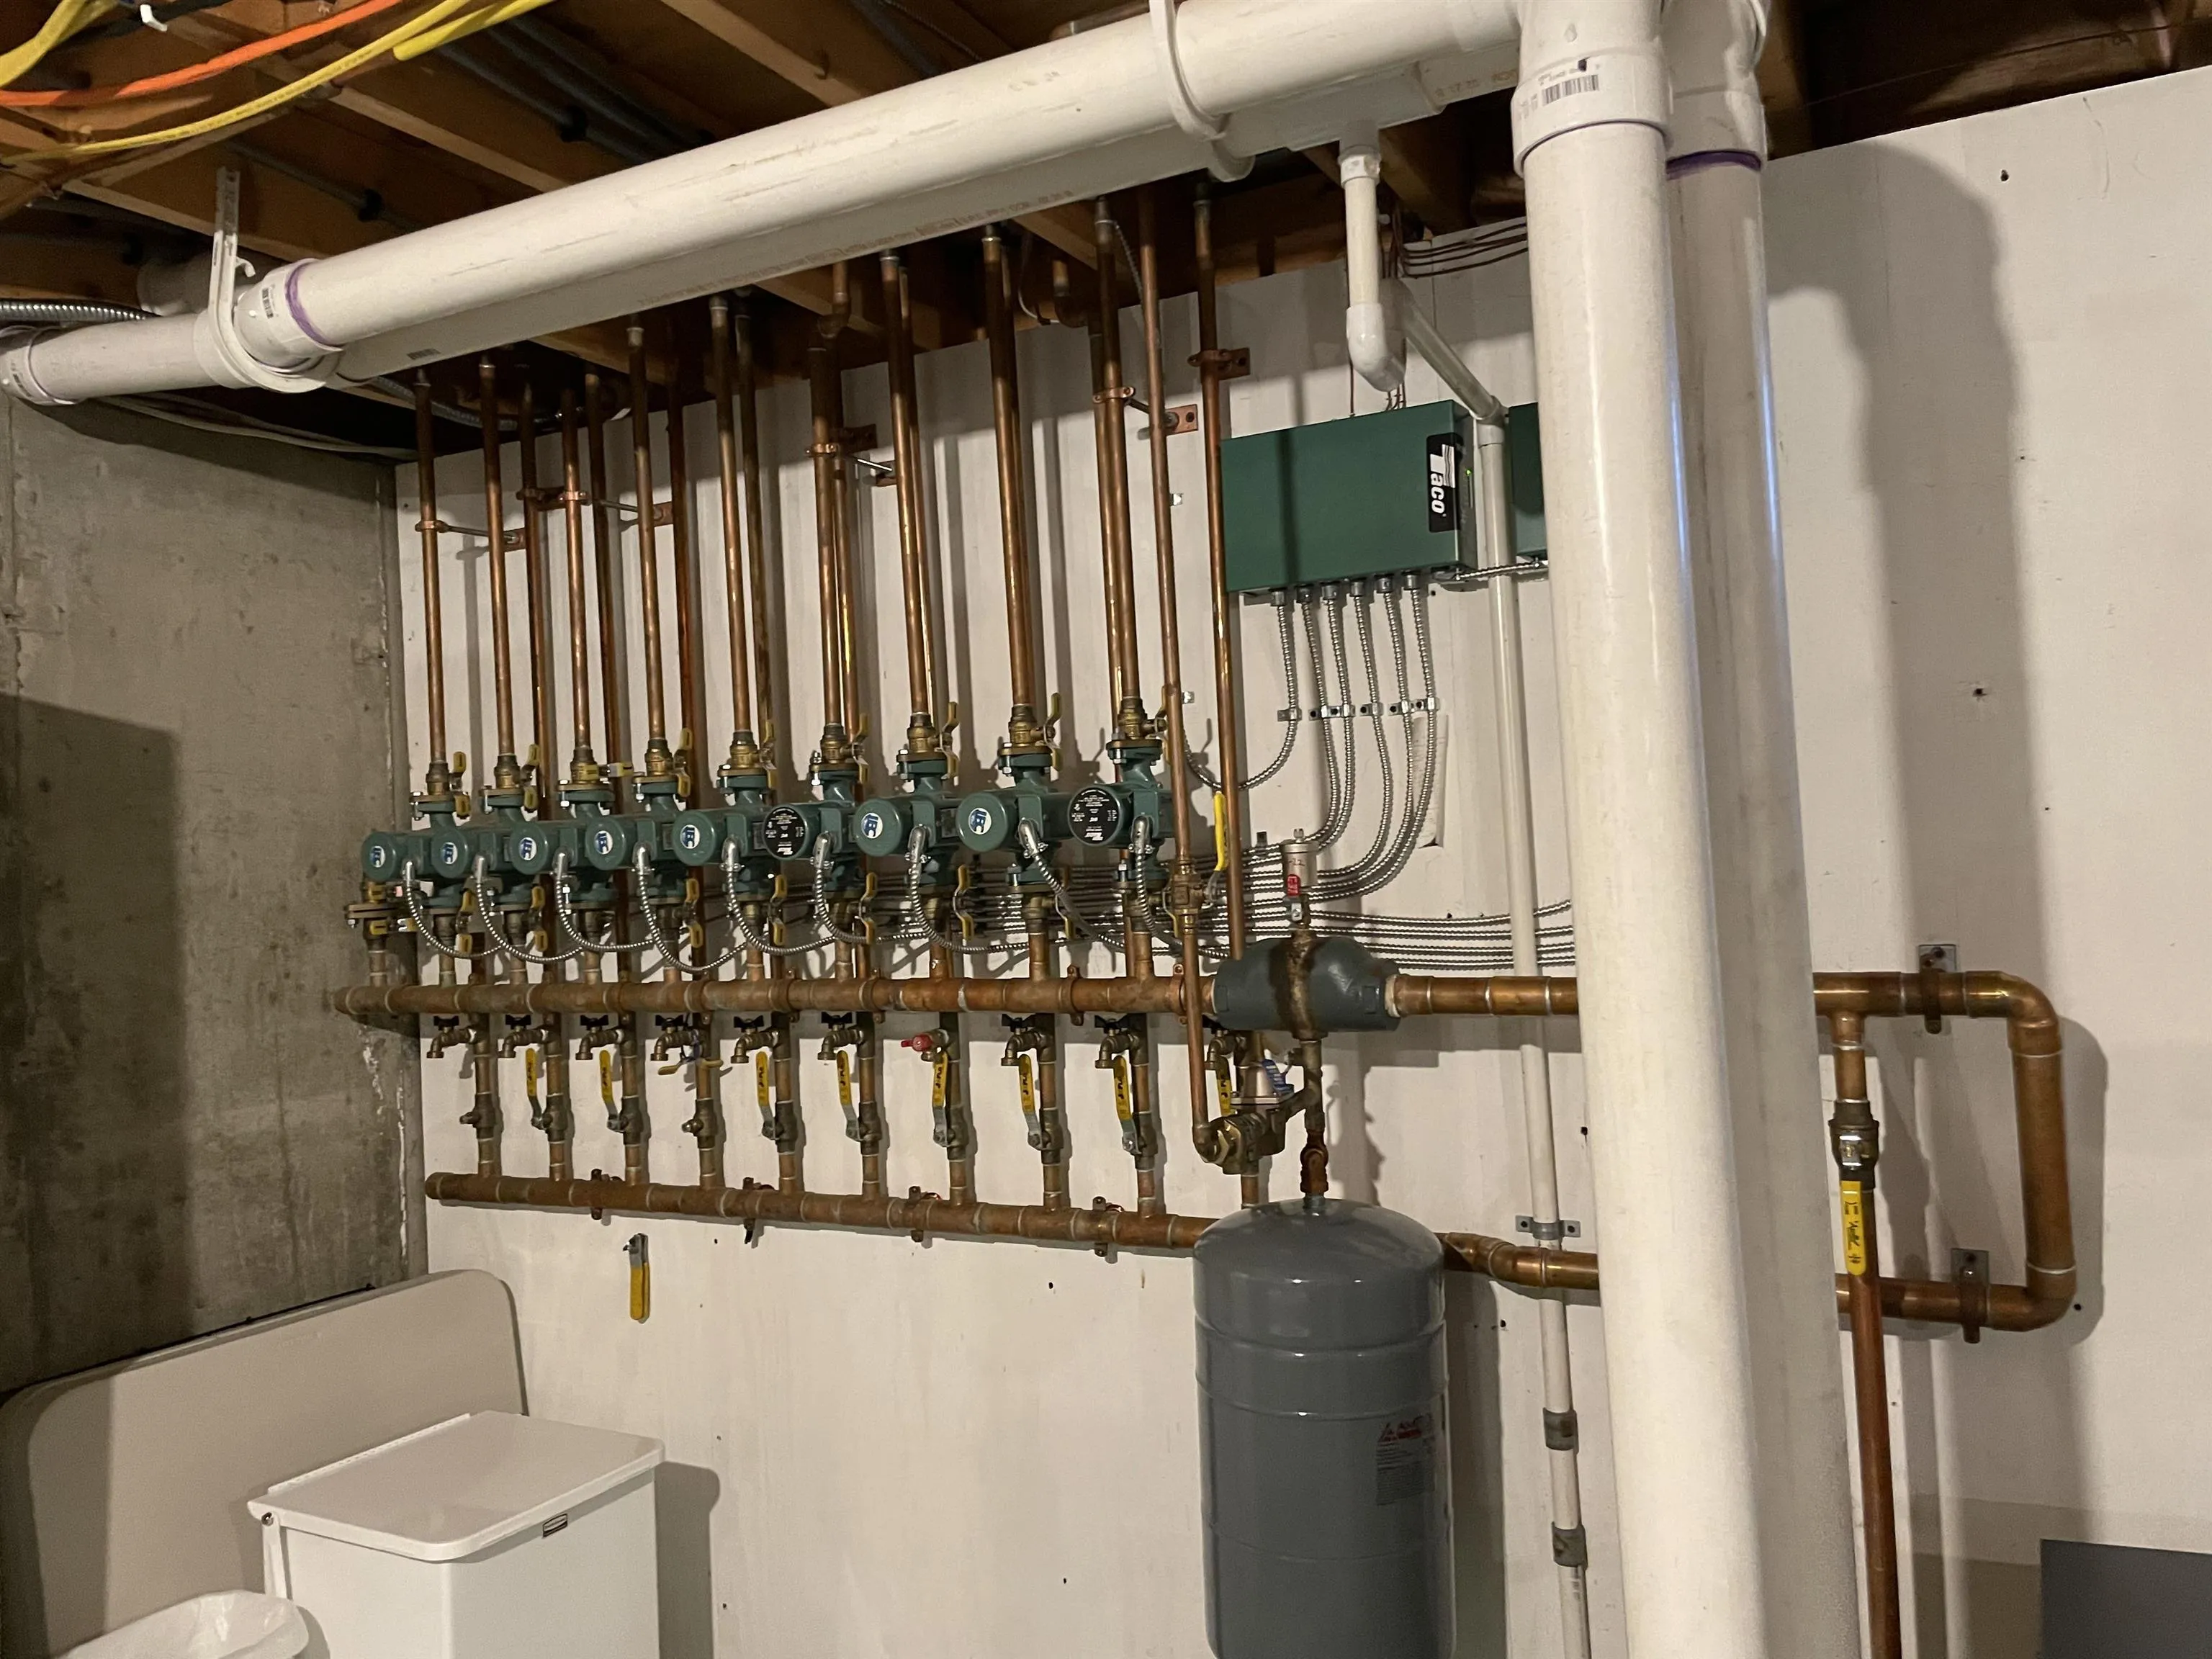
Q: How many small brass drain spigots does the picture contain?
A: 10